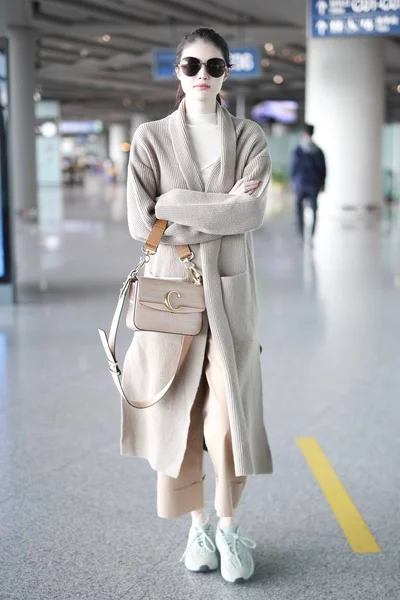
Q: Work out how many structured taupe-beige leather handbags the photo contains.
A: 1